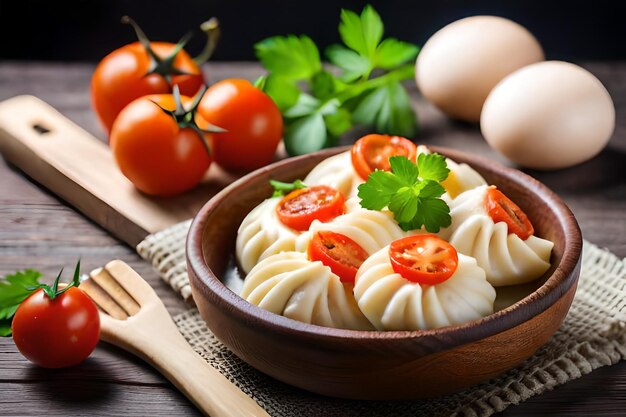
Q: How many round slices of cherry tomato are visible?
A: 5